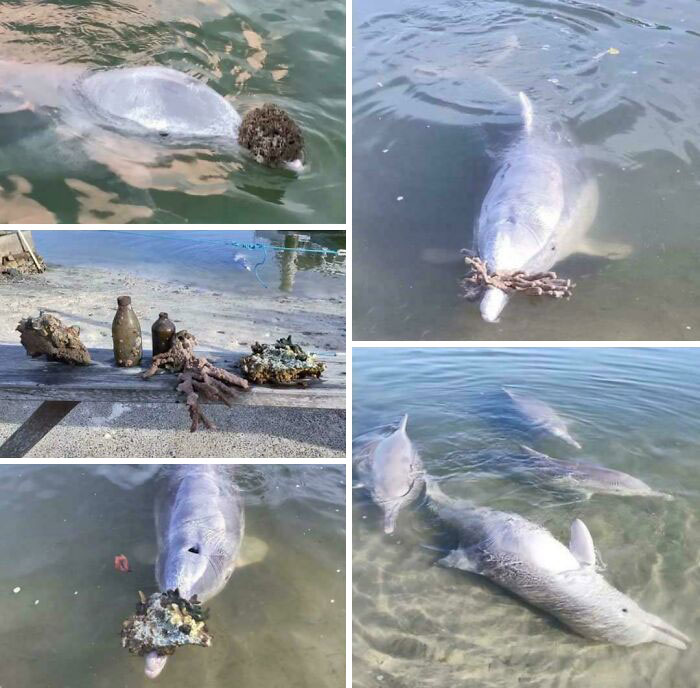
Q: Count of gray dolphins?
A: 7